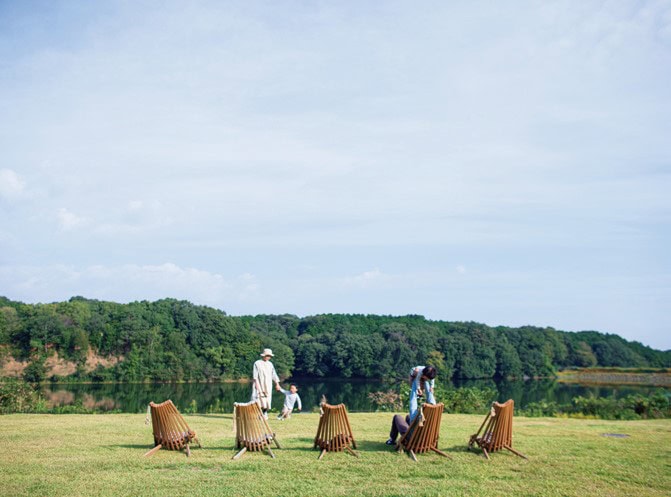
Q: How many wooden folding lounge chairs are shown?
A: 5